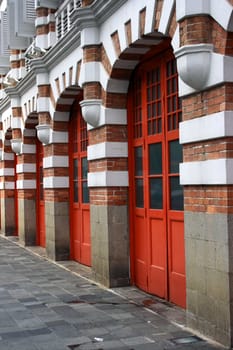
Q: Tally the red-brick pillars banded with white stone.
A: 5